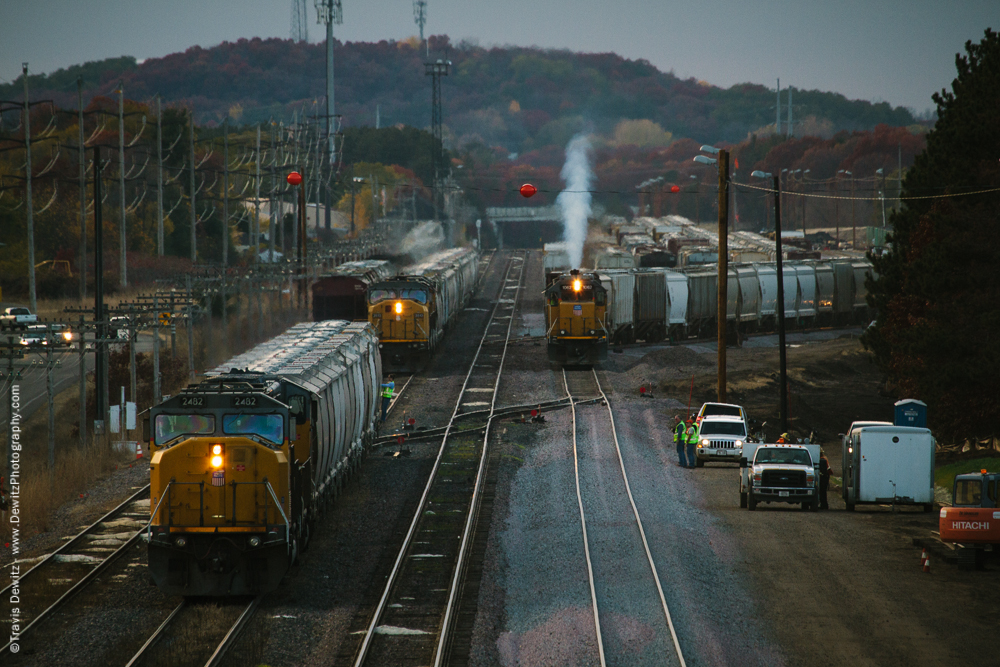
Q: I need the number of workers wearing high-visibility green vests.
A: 4